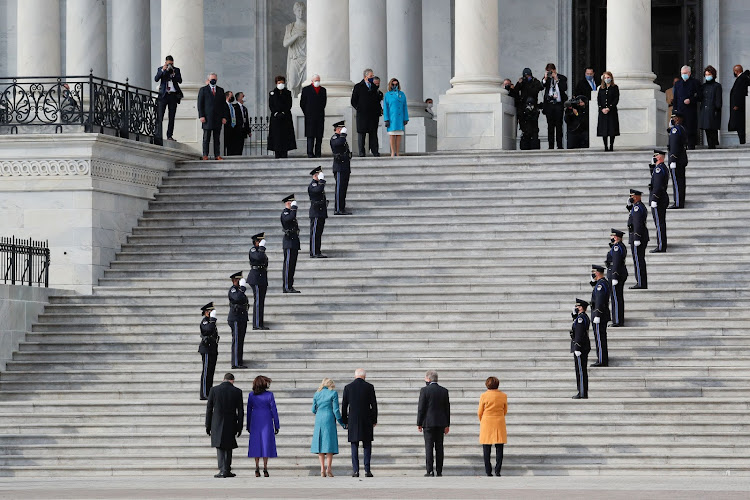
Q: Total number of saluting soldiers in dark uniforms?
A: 12